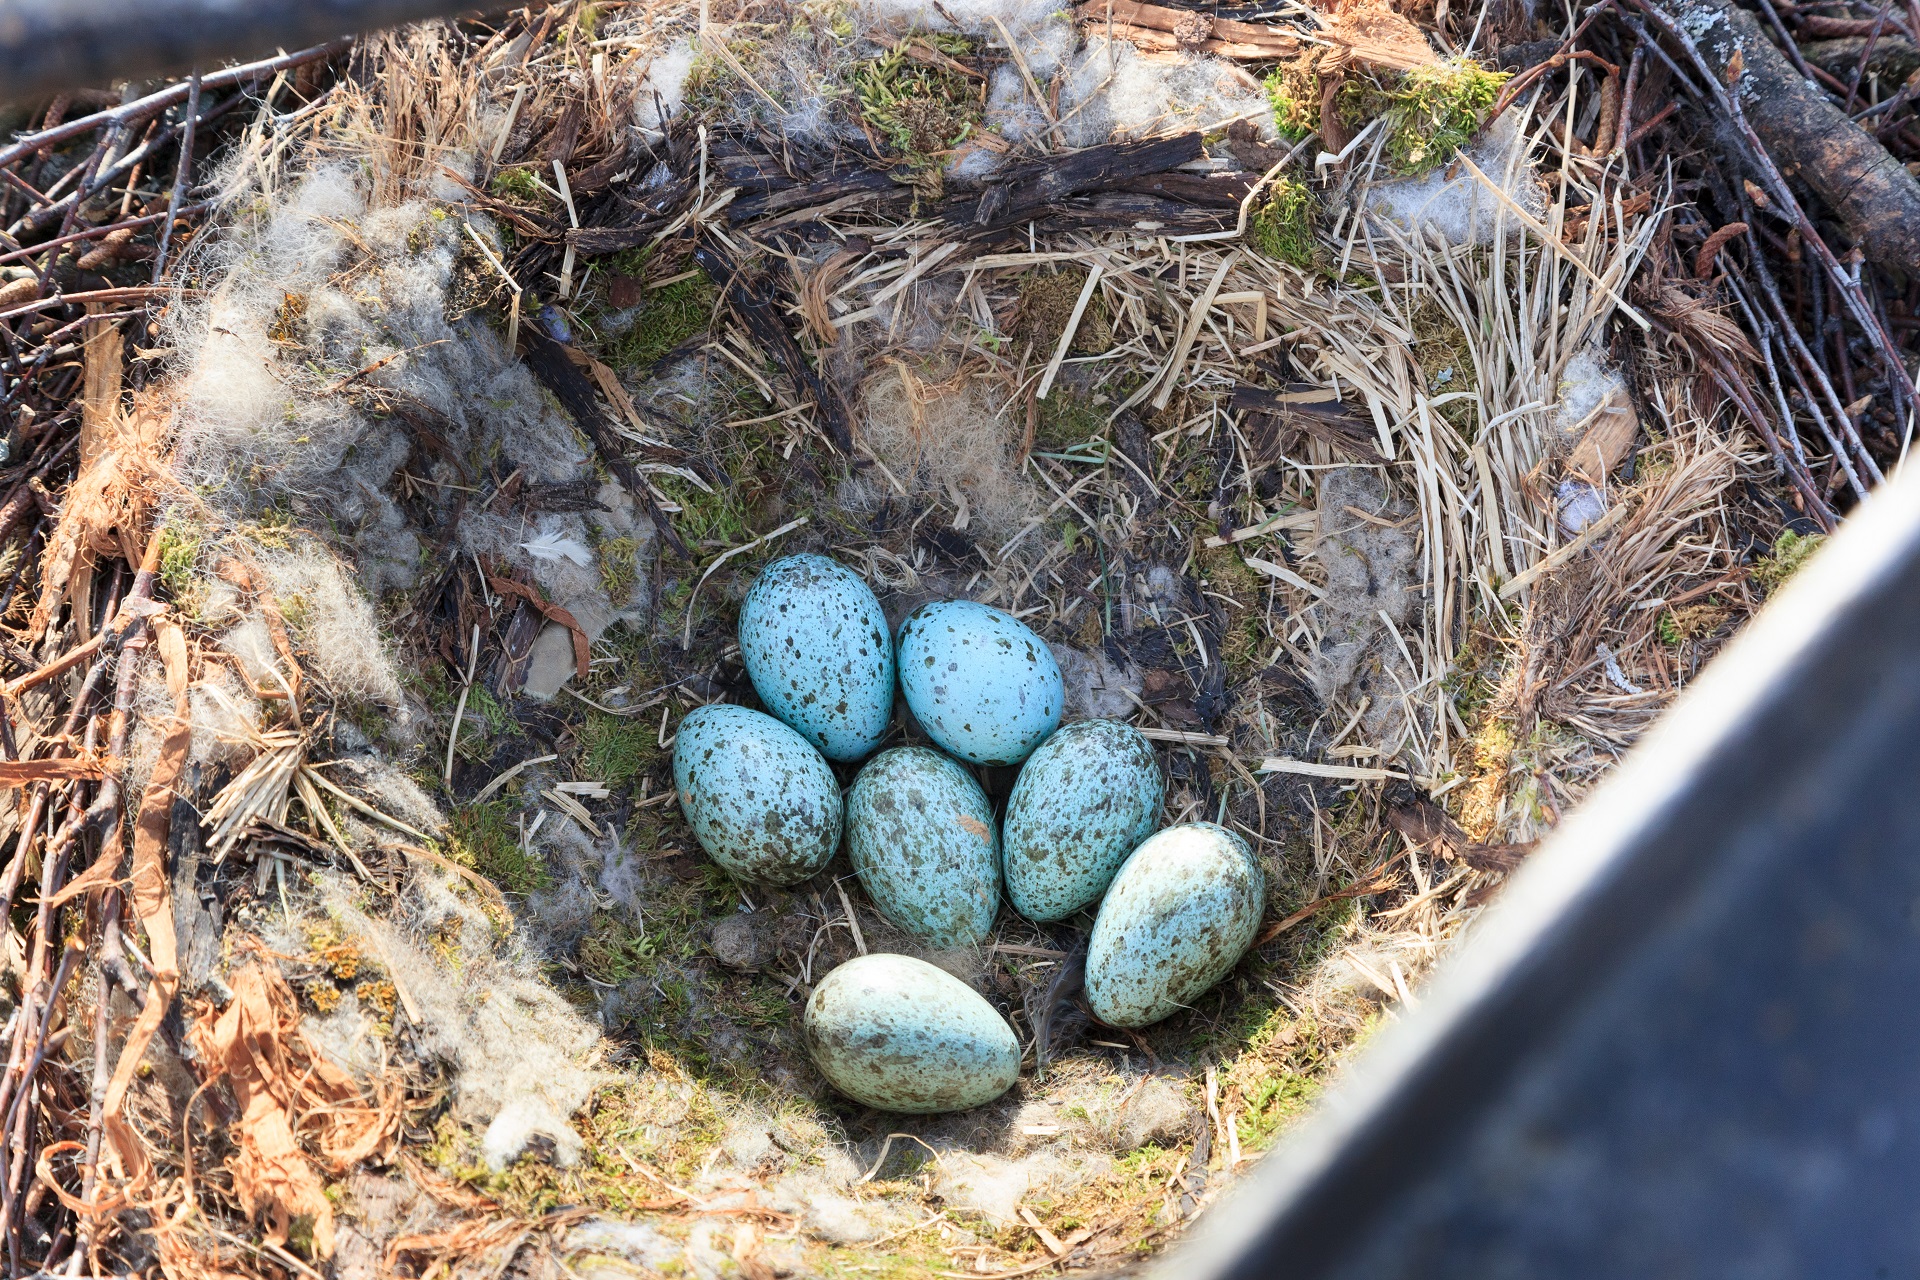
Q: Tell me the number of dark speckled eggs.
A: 7